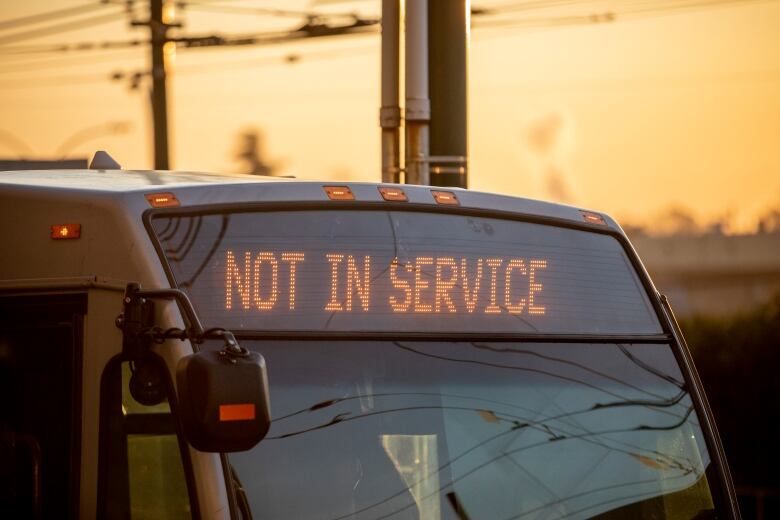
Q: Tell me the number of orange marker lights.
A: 6